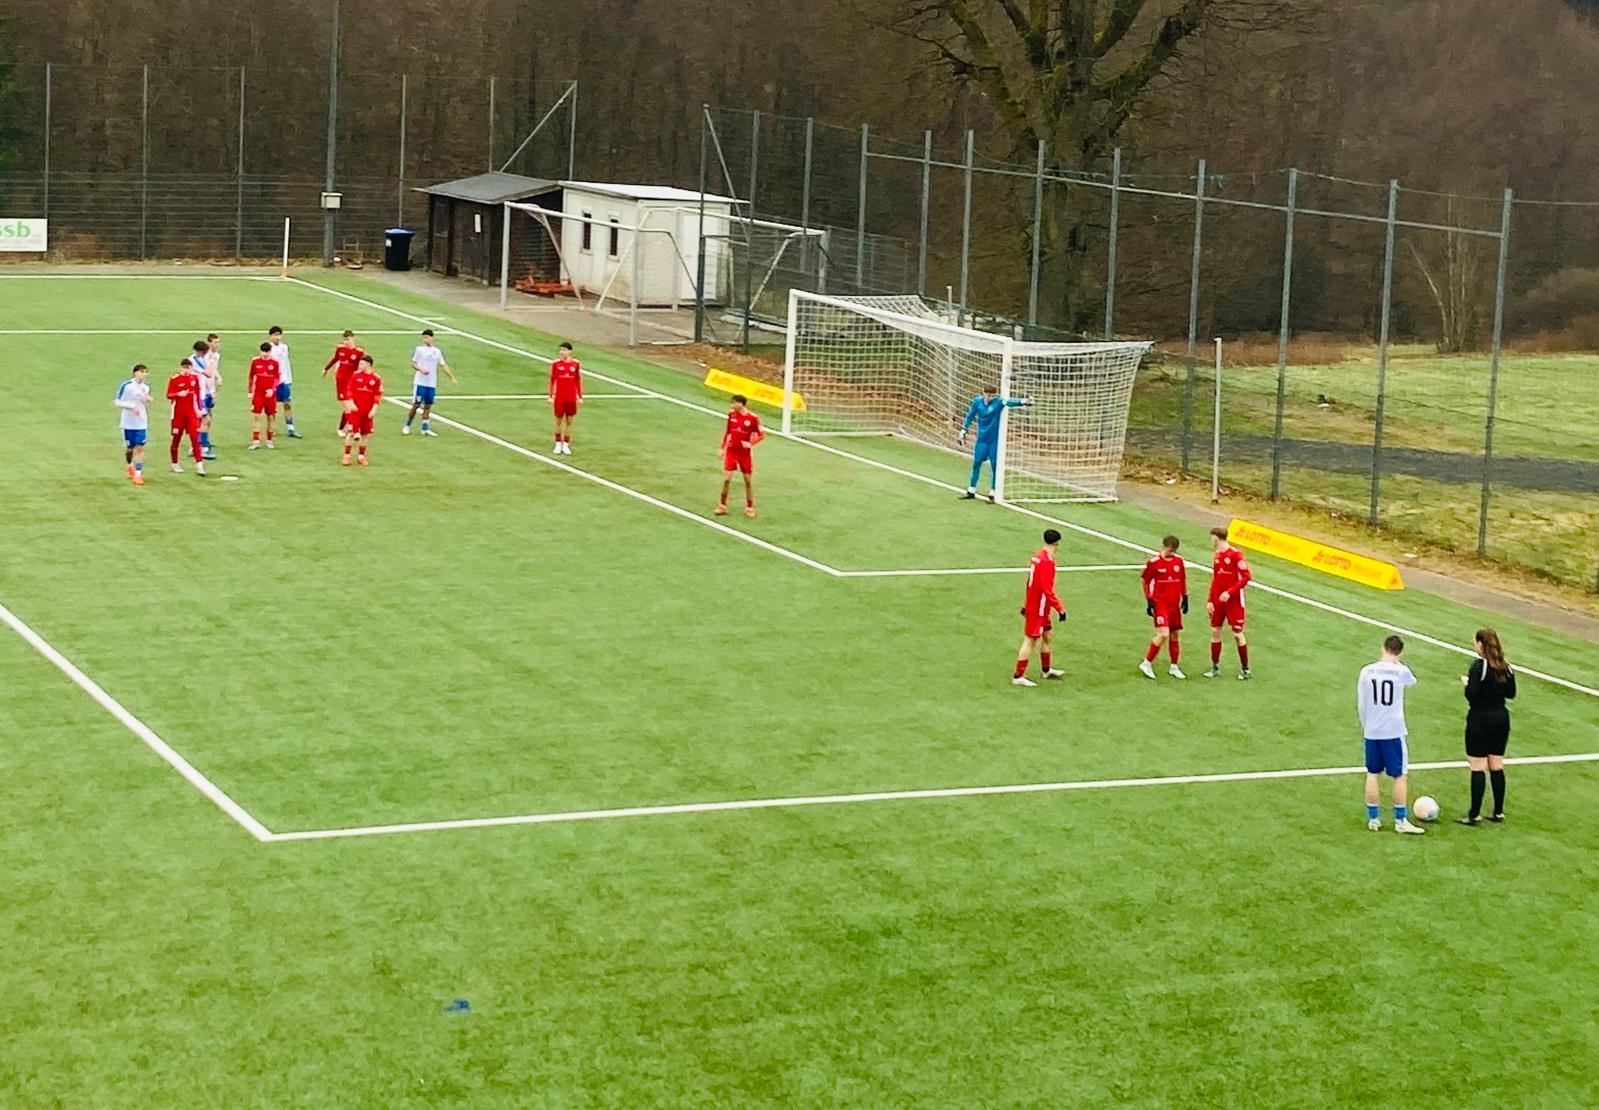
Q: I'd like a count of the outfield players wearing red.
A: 9